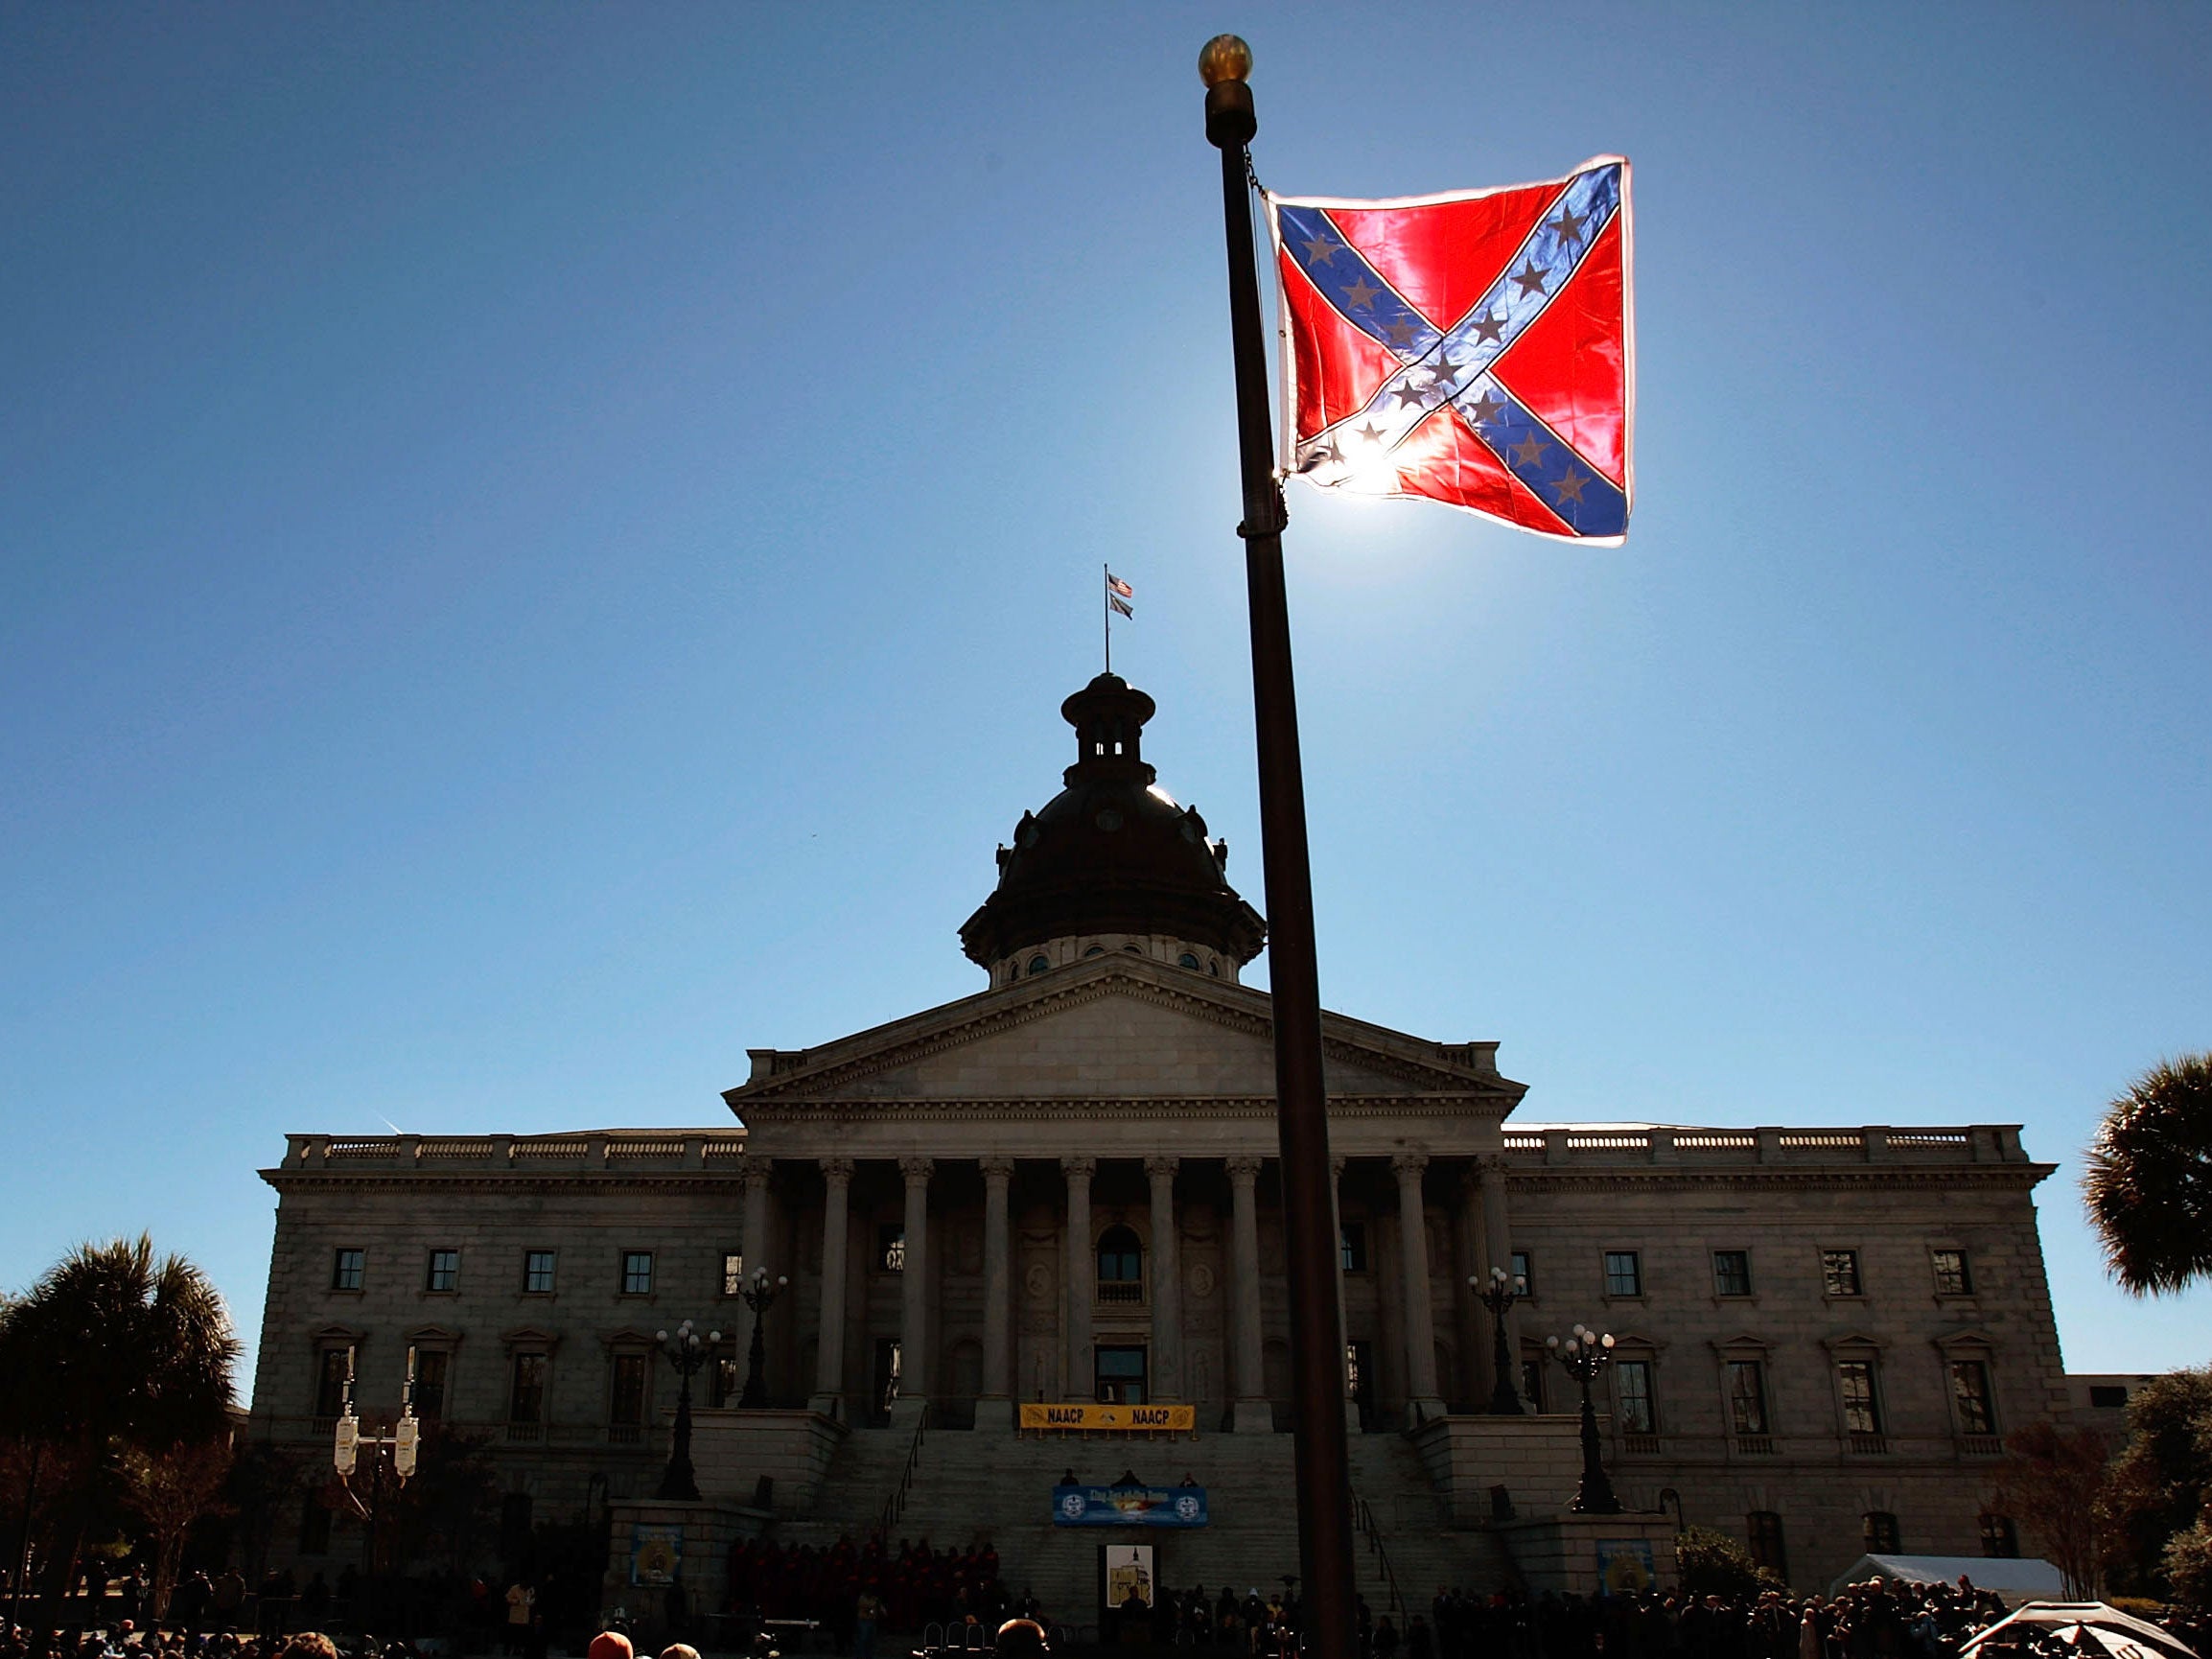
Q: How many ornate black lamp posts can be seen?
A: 4